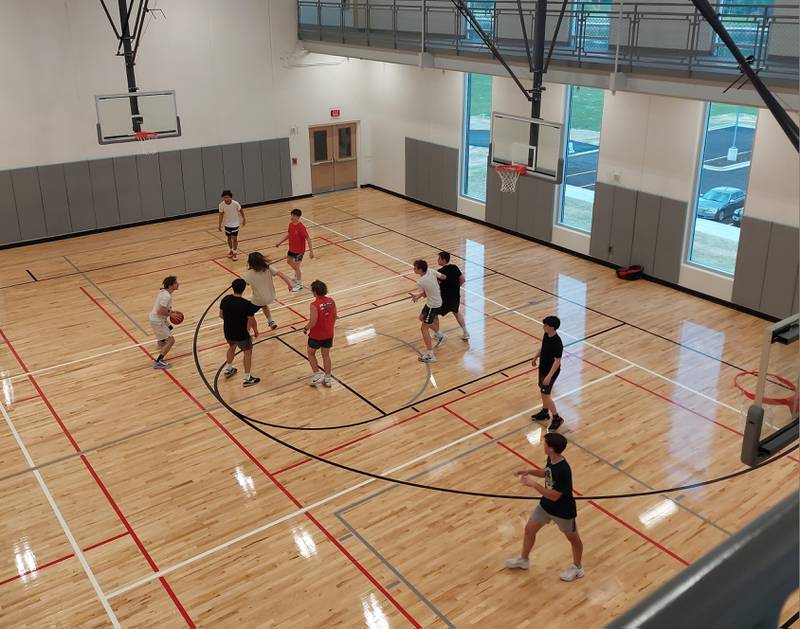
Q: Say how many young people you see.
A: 10